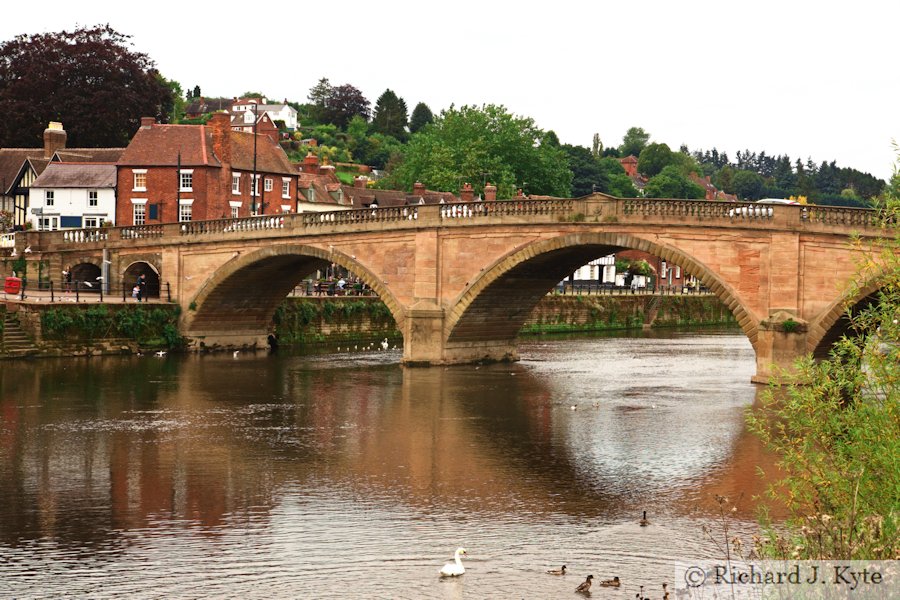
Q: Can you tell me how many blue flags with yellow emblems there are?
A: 0